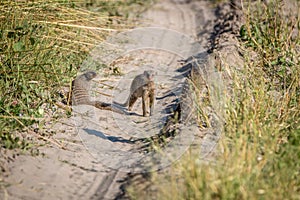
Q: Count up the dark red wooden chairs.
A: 0